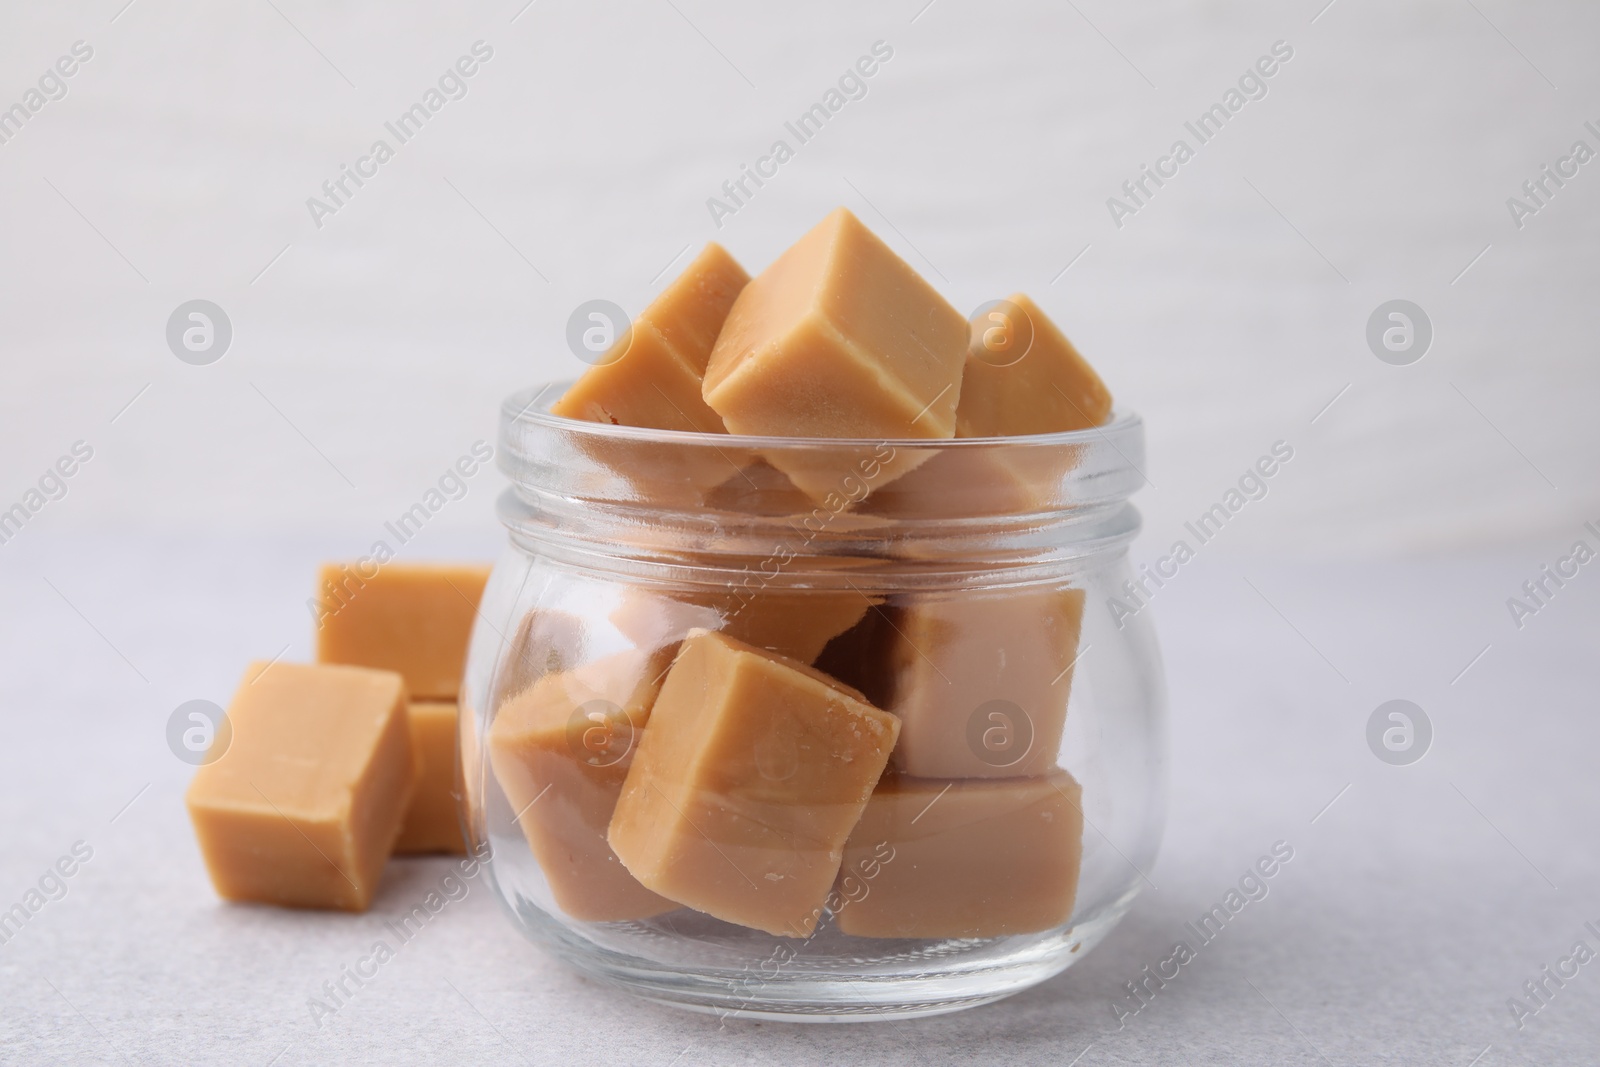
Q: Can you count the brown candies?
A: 11